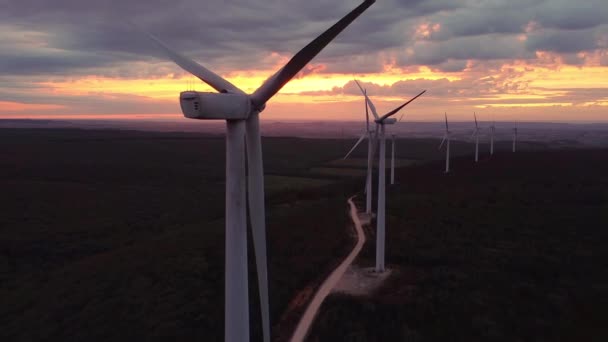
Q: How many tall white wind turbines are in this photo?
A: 8